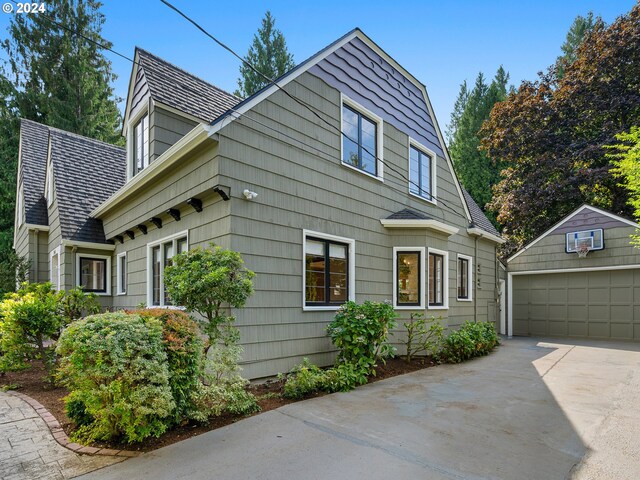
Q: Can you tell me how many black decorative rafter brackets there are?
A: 7